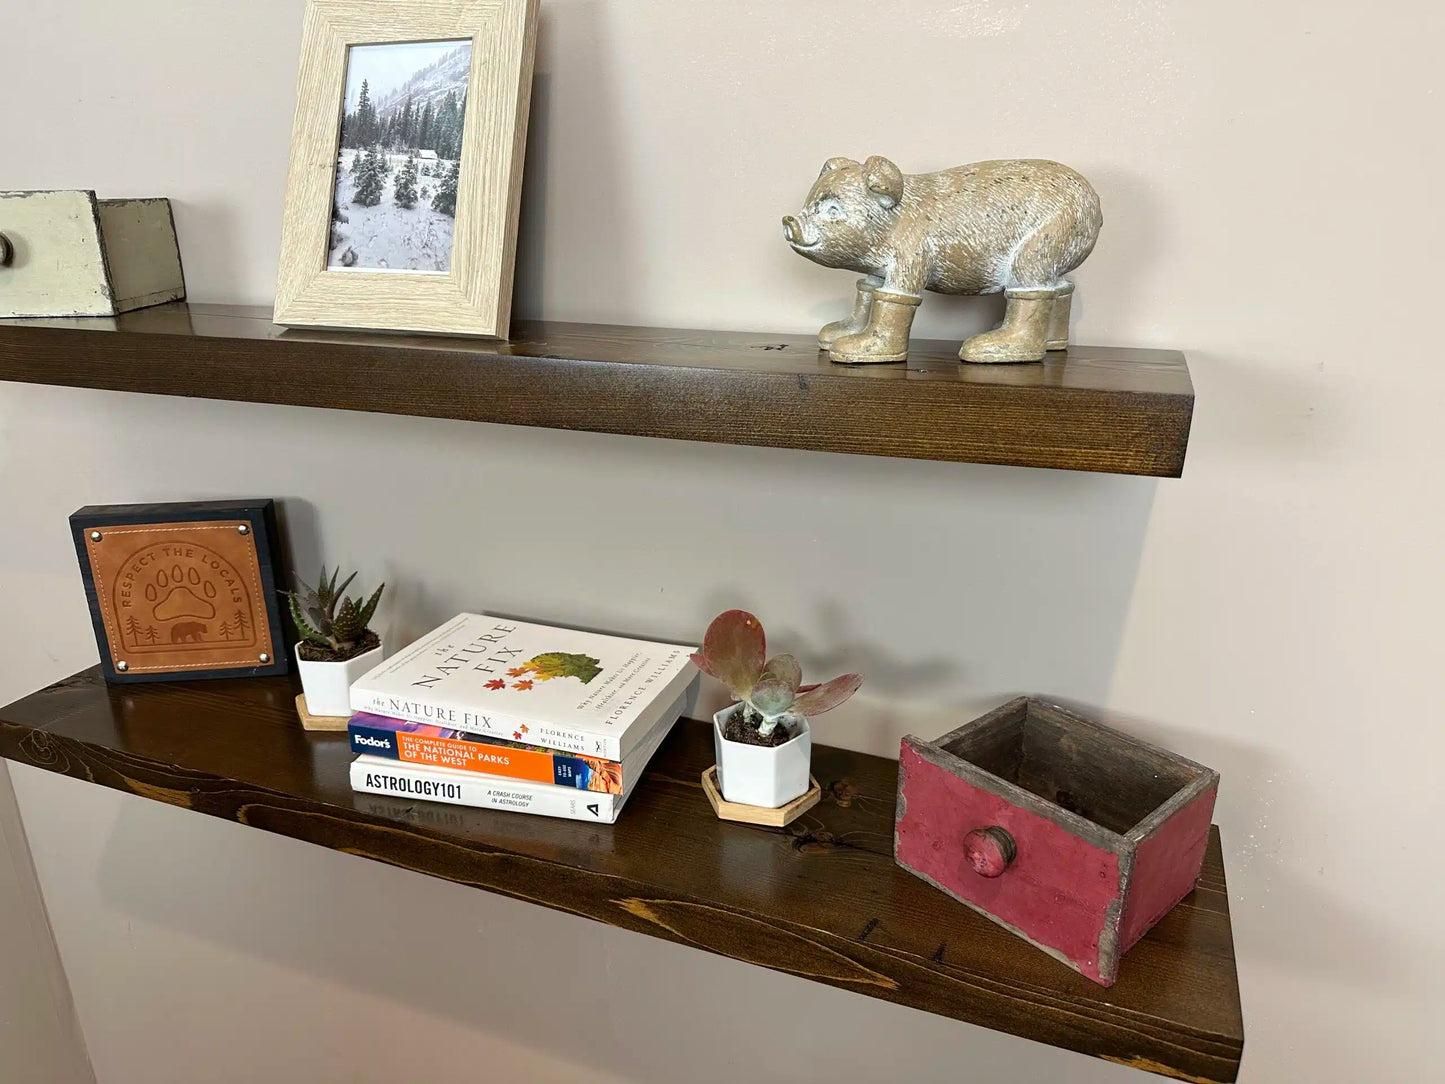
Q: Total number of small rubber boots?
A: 4